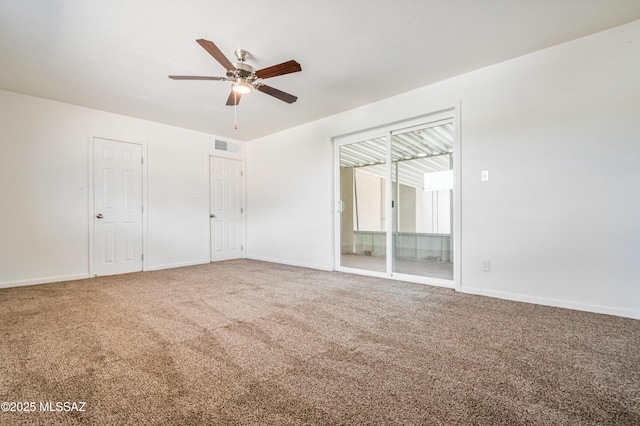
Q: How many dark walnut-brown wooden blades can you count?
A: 5